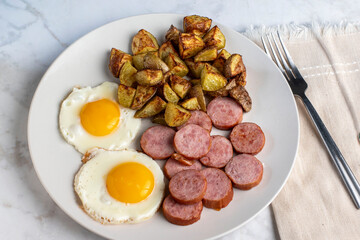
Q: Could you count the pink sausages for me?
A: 11